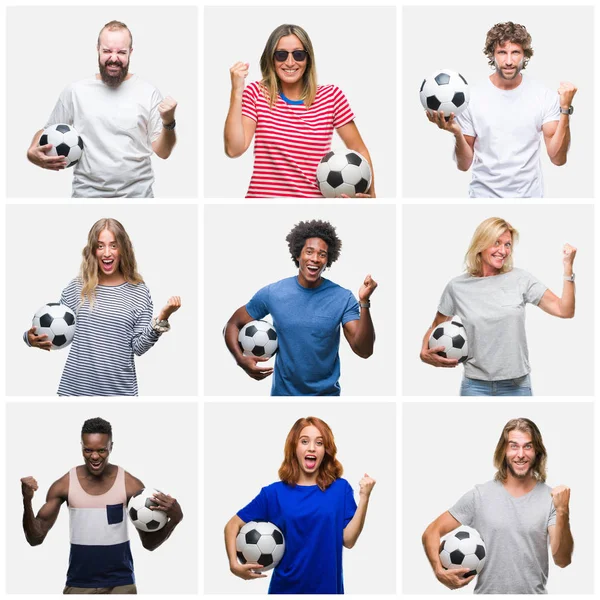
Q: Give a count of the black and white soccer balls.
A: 9